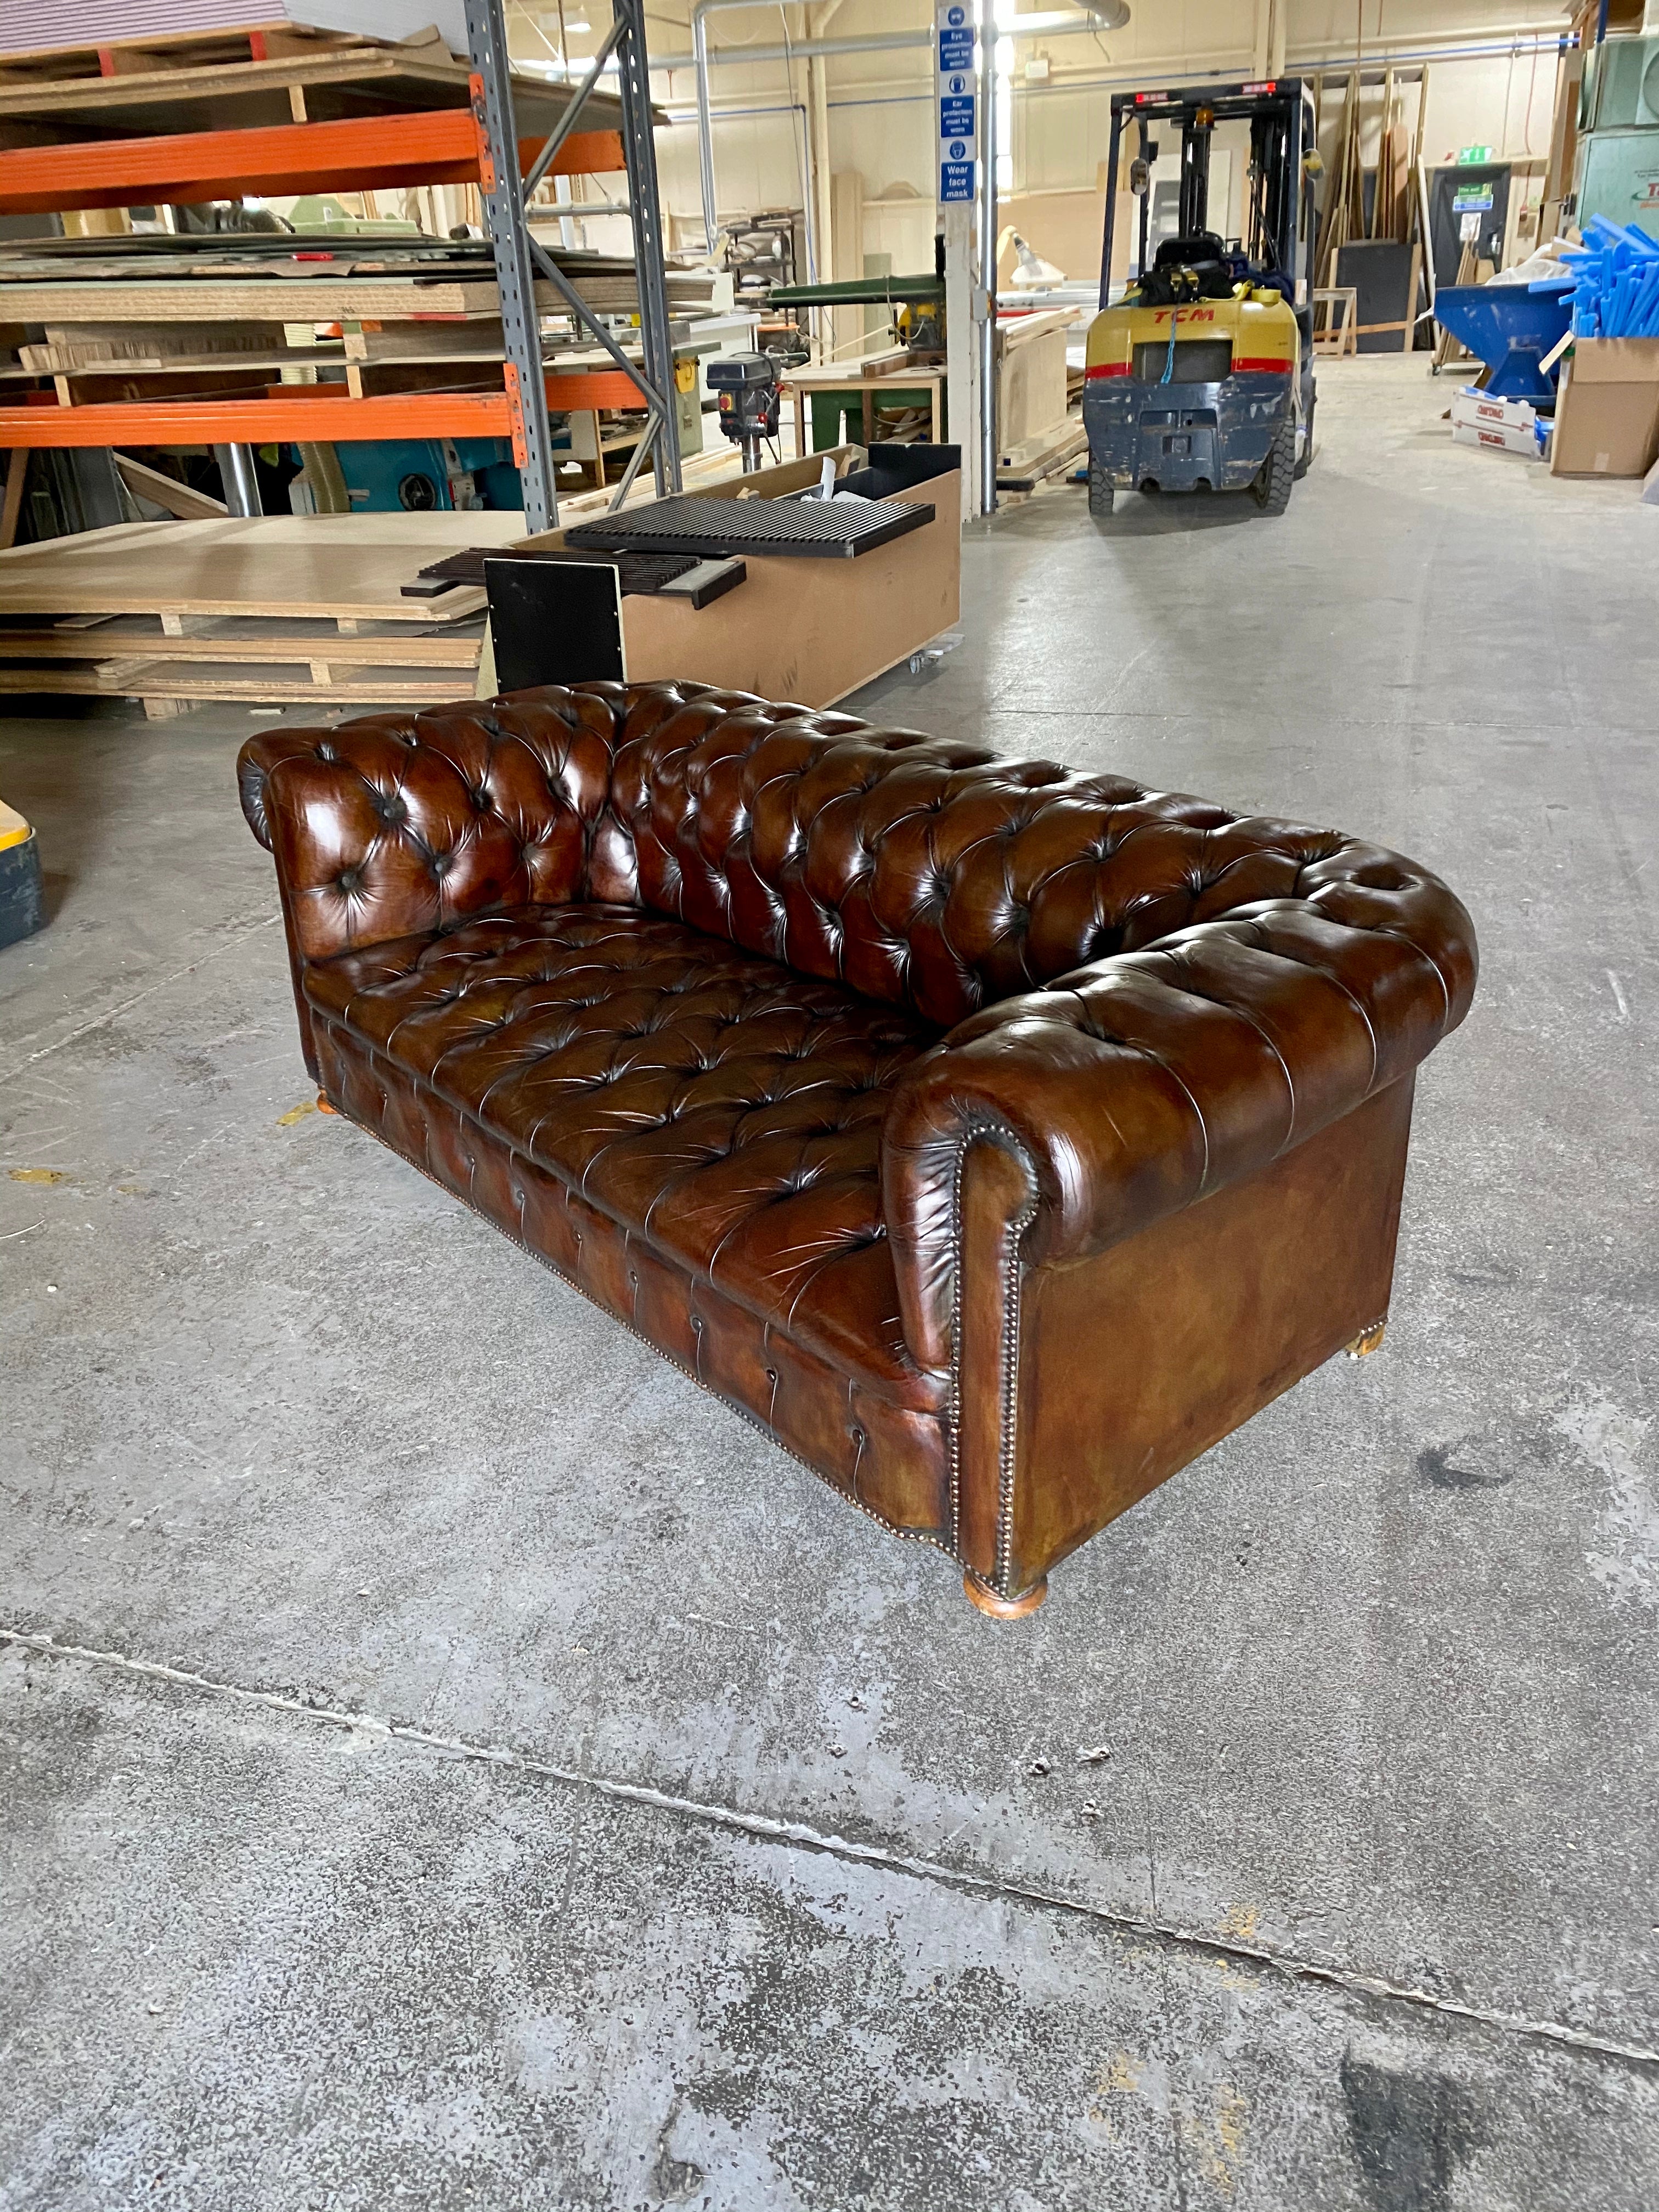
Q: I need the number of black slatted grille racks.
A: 2